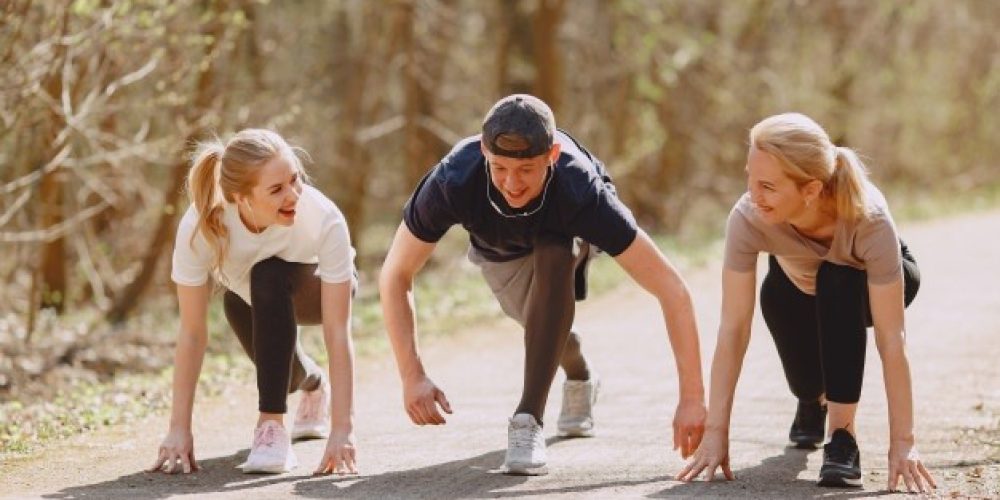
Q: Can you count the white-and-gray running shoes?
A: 2